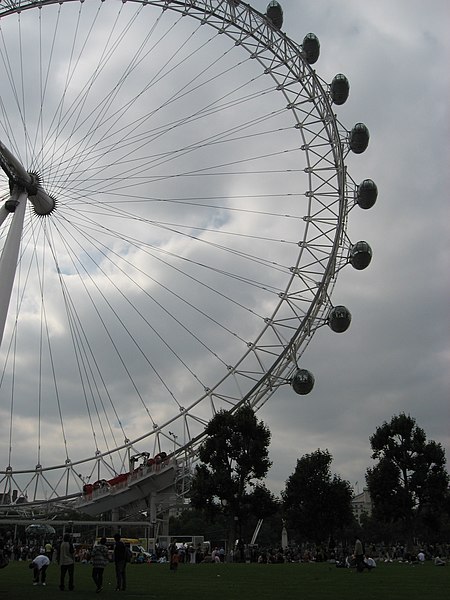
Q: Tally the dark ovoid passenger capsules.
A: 8